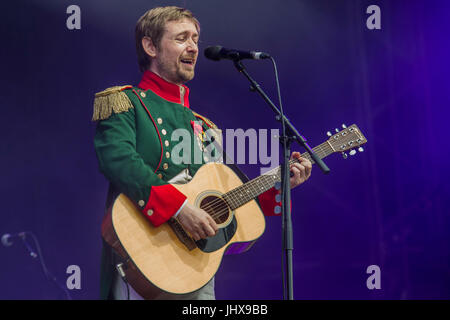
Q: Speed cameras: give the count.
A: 0